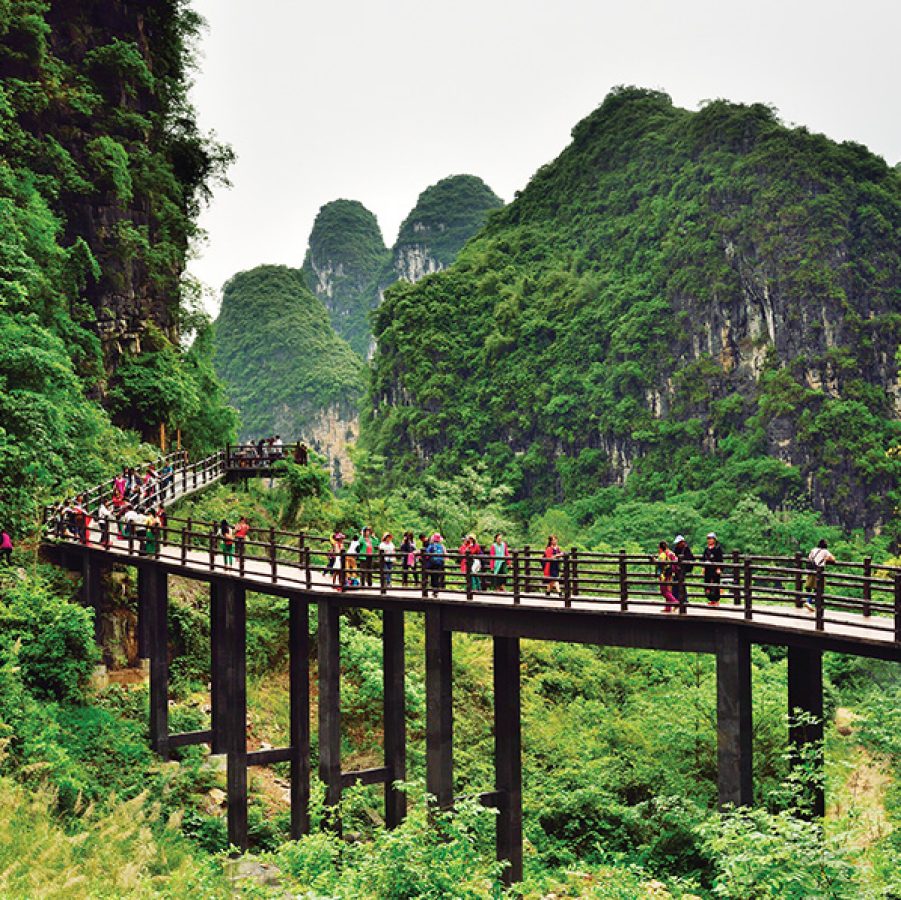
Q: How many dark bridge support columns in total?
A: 12